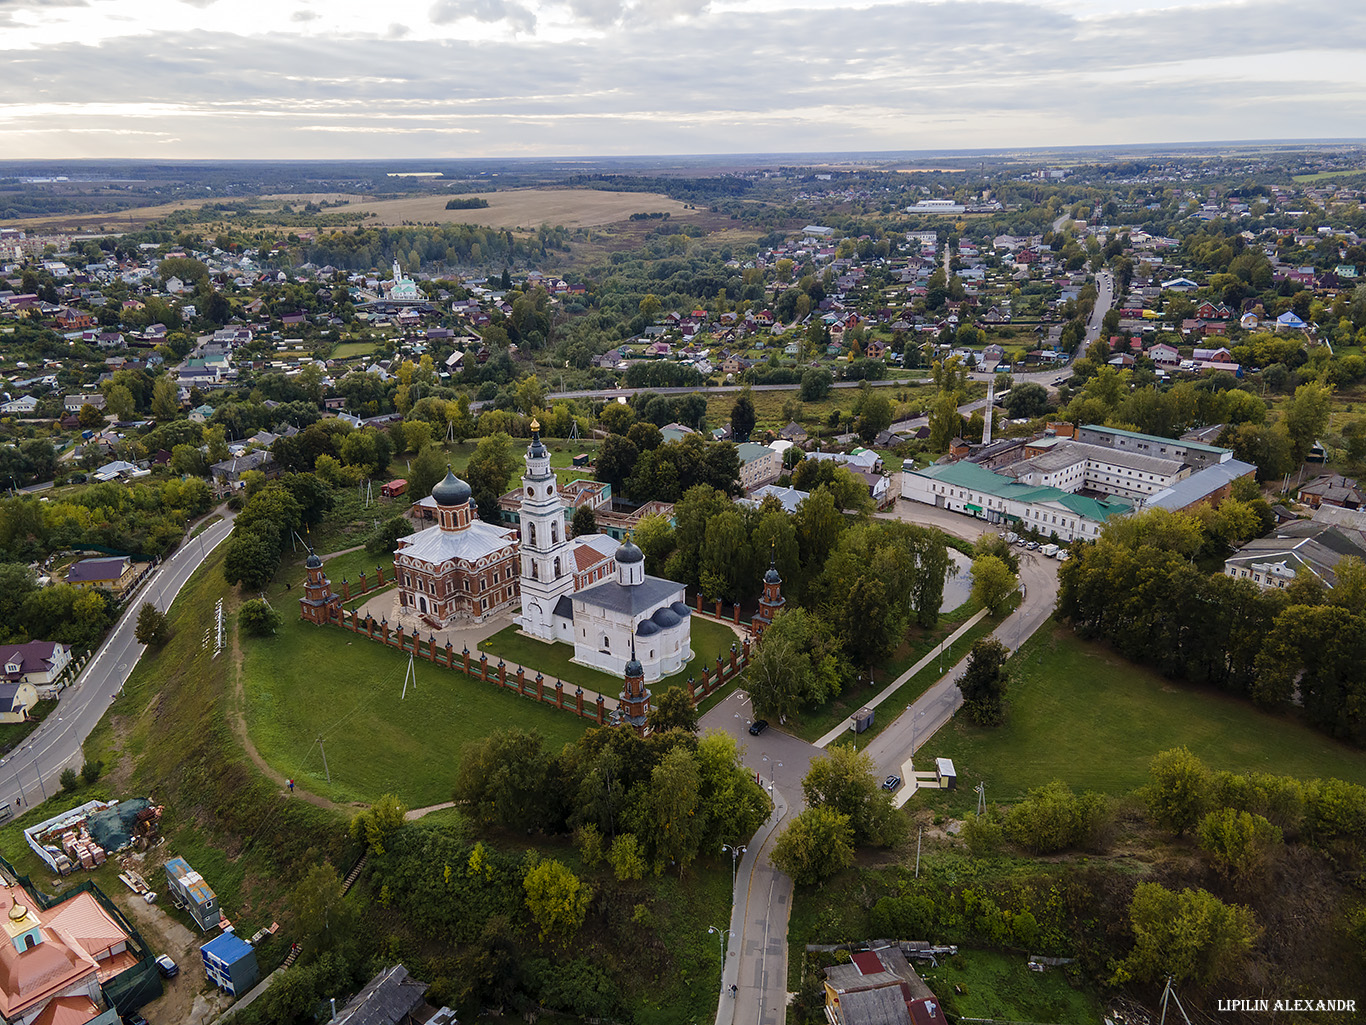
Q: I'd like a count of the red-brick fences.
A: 1